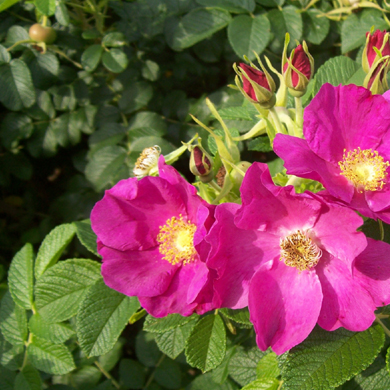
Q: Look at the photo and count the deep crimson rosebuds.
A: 5